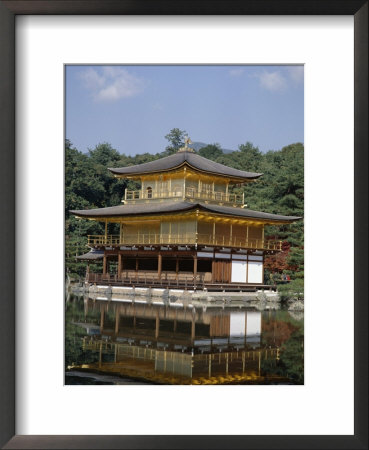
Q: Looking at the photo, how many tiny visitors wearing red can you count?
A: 1